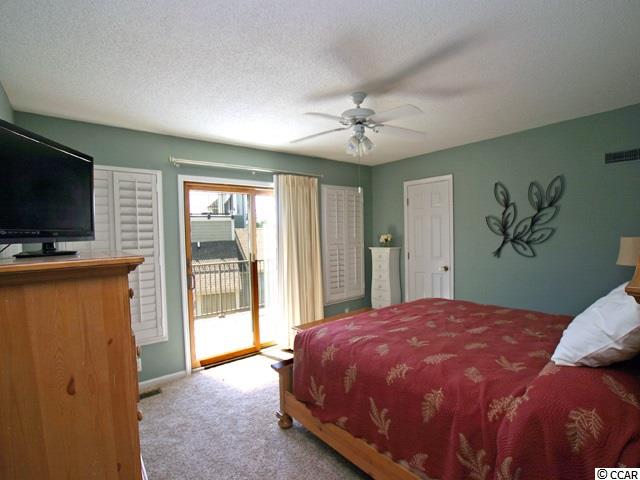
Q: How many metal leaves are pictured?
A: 9